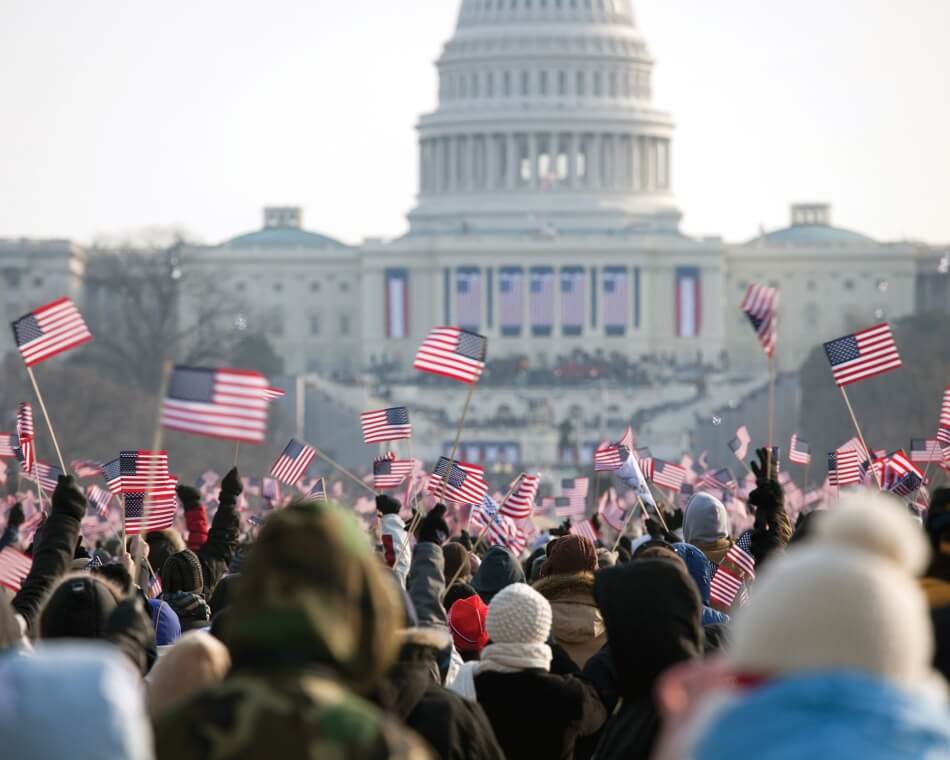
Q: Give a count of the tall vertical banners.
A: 7